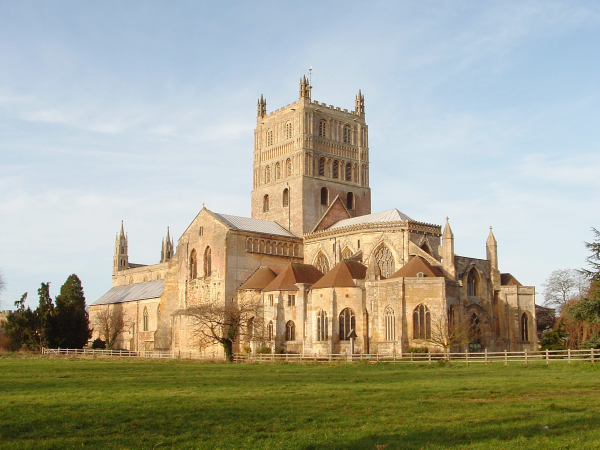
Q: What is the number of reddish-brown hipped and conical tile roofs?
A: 5